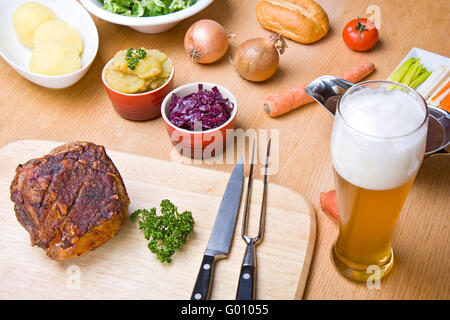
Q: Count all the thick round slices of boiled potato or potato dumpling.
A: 3